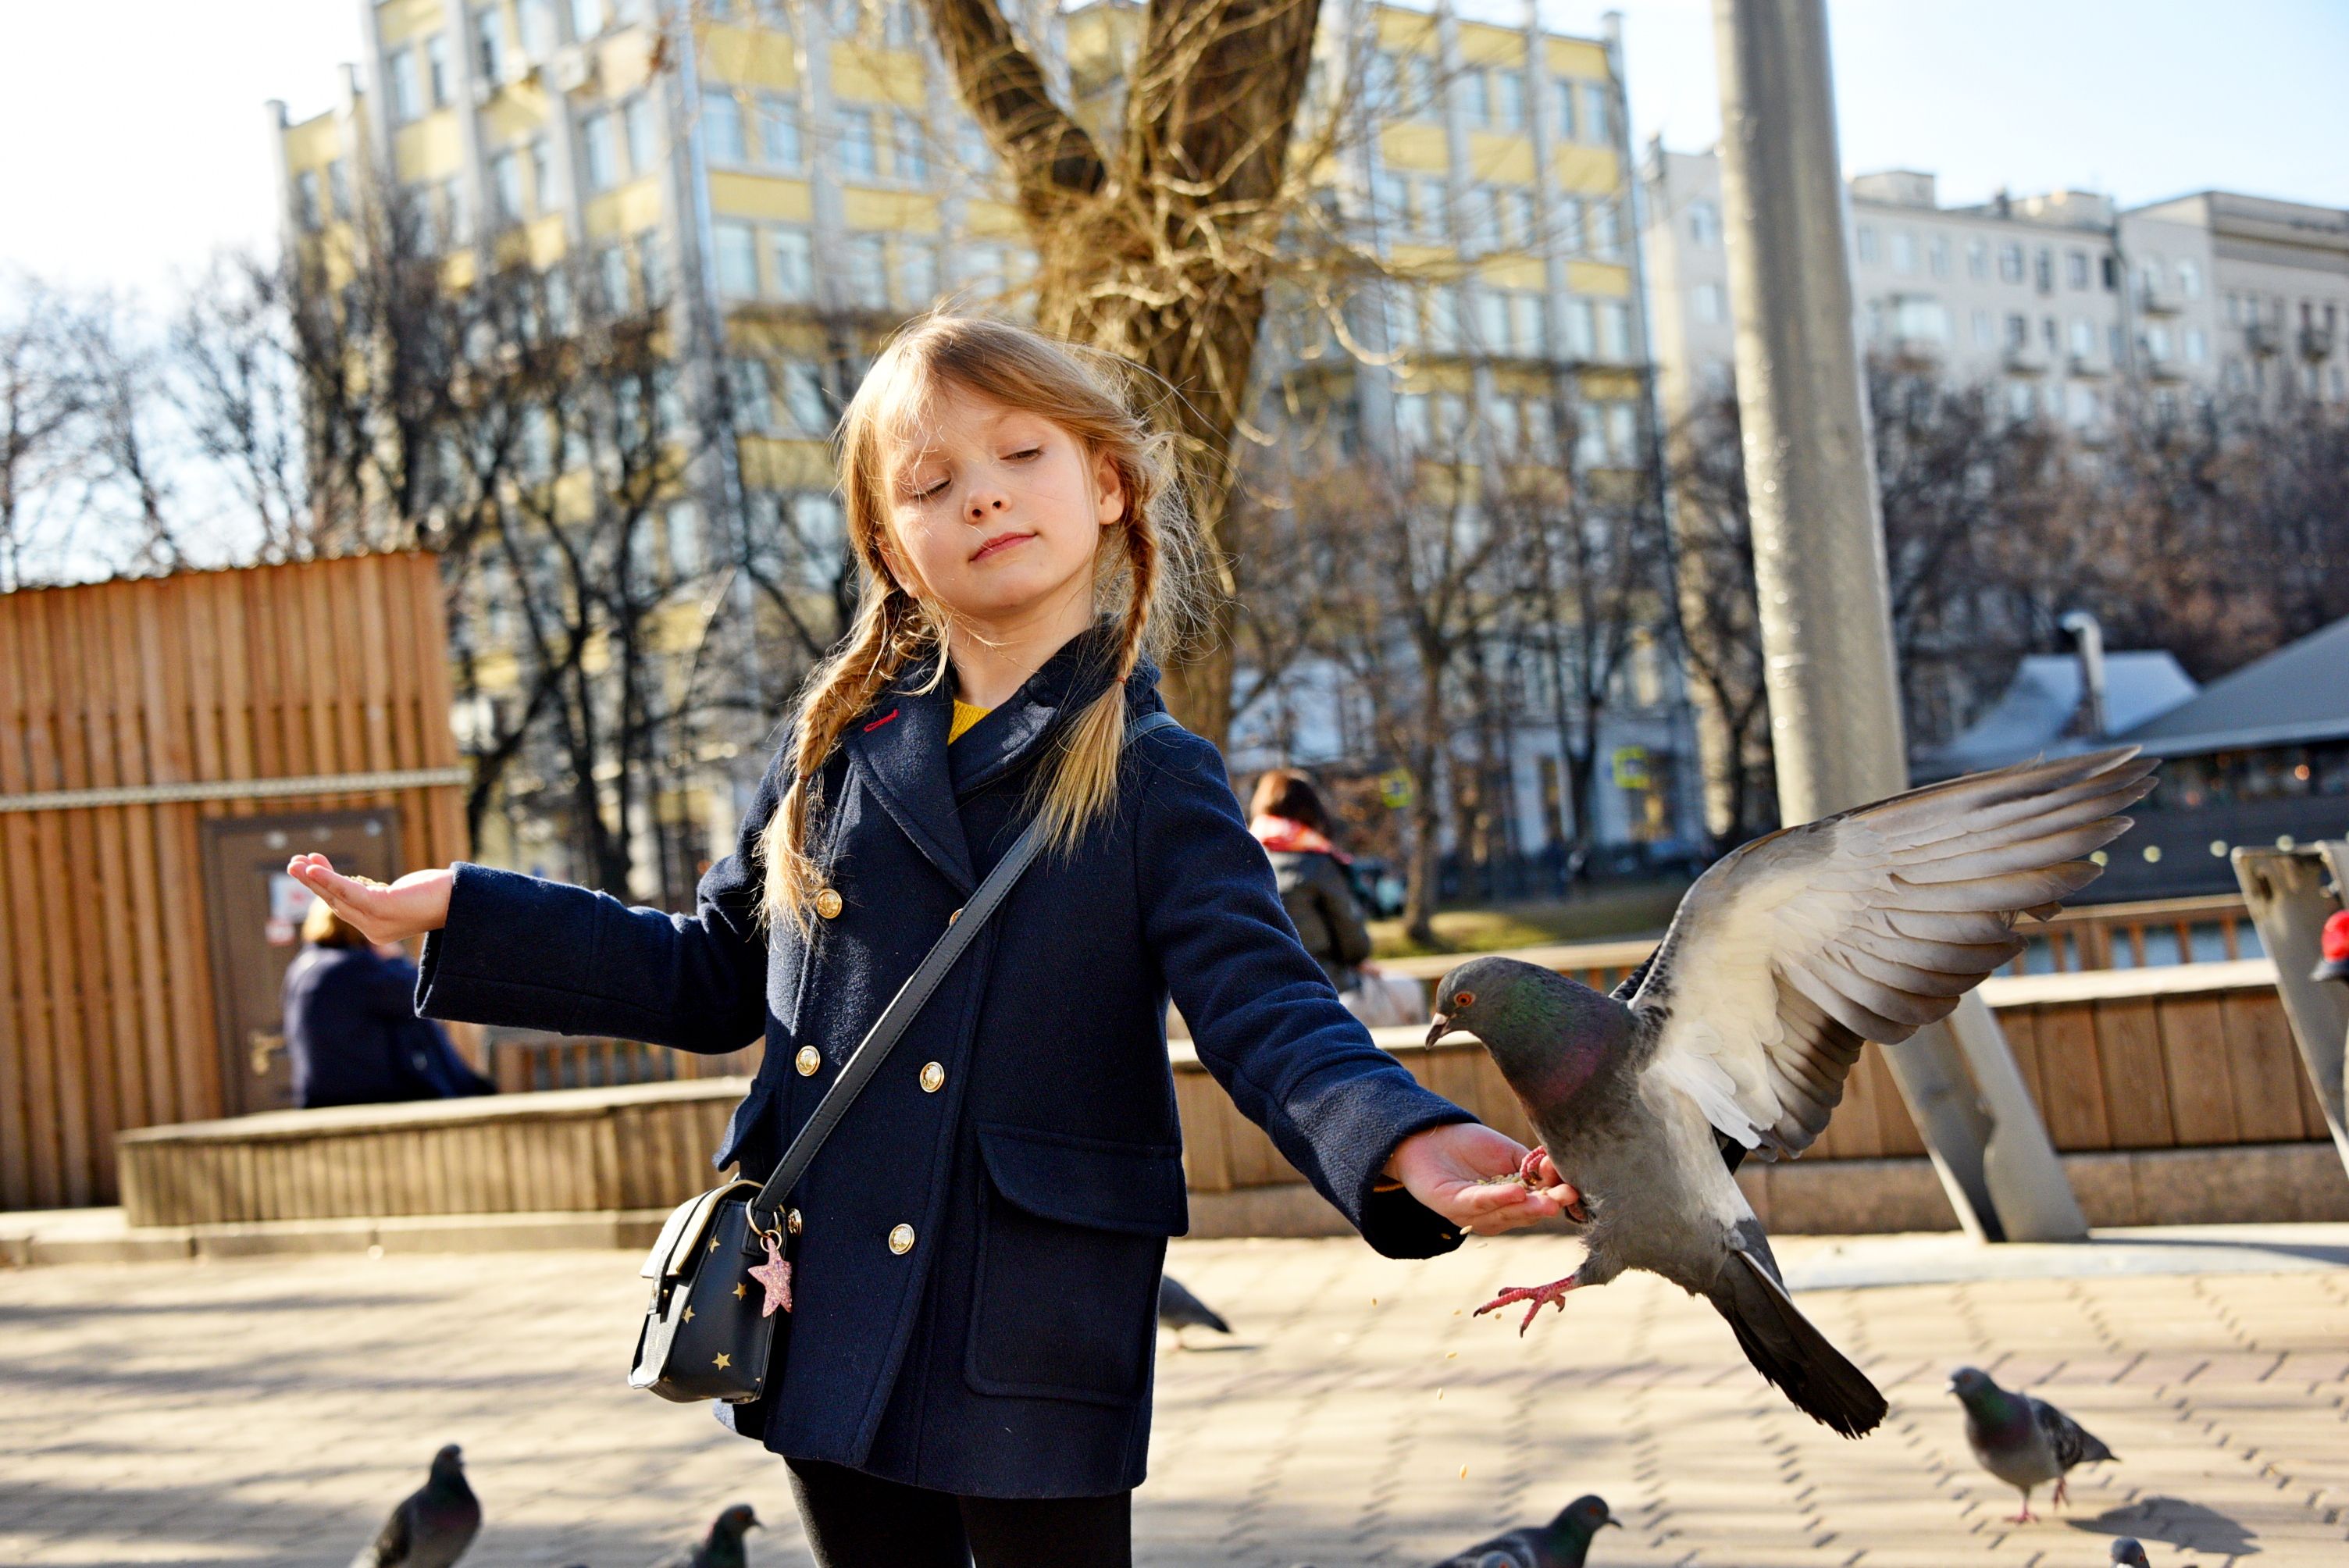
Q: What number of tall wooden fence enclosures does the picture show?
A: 1